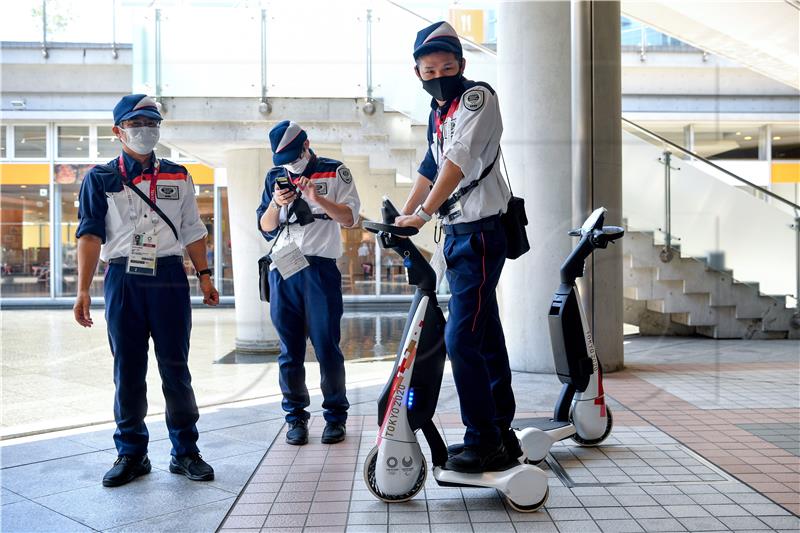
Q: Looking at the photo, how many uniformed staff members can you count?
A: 3